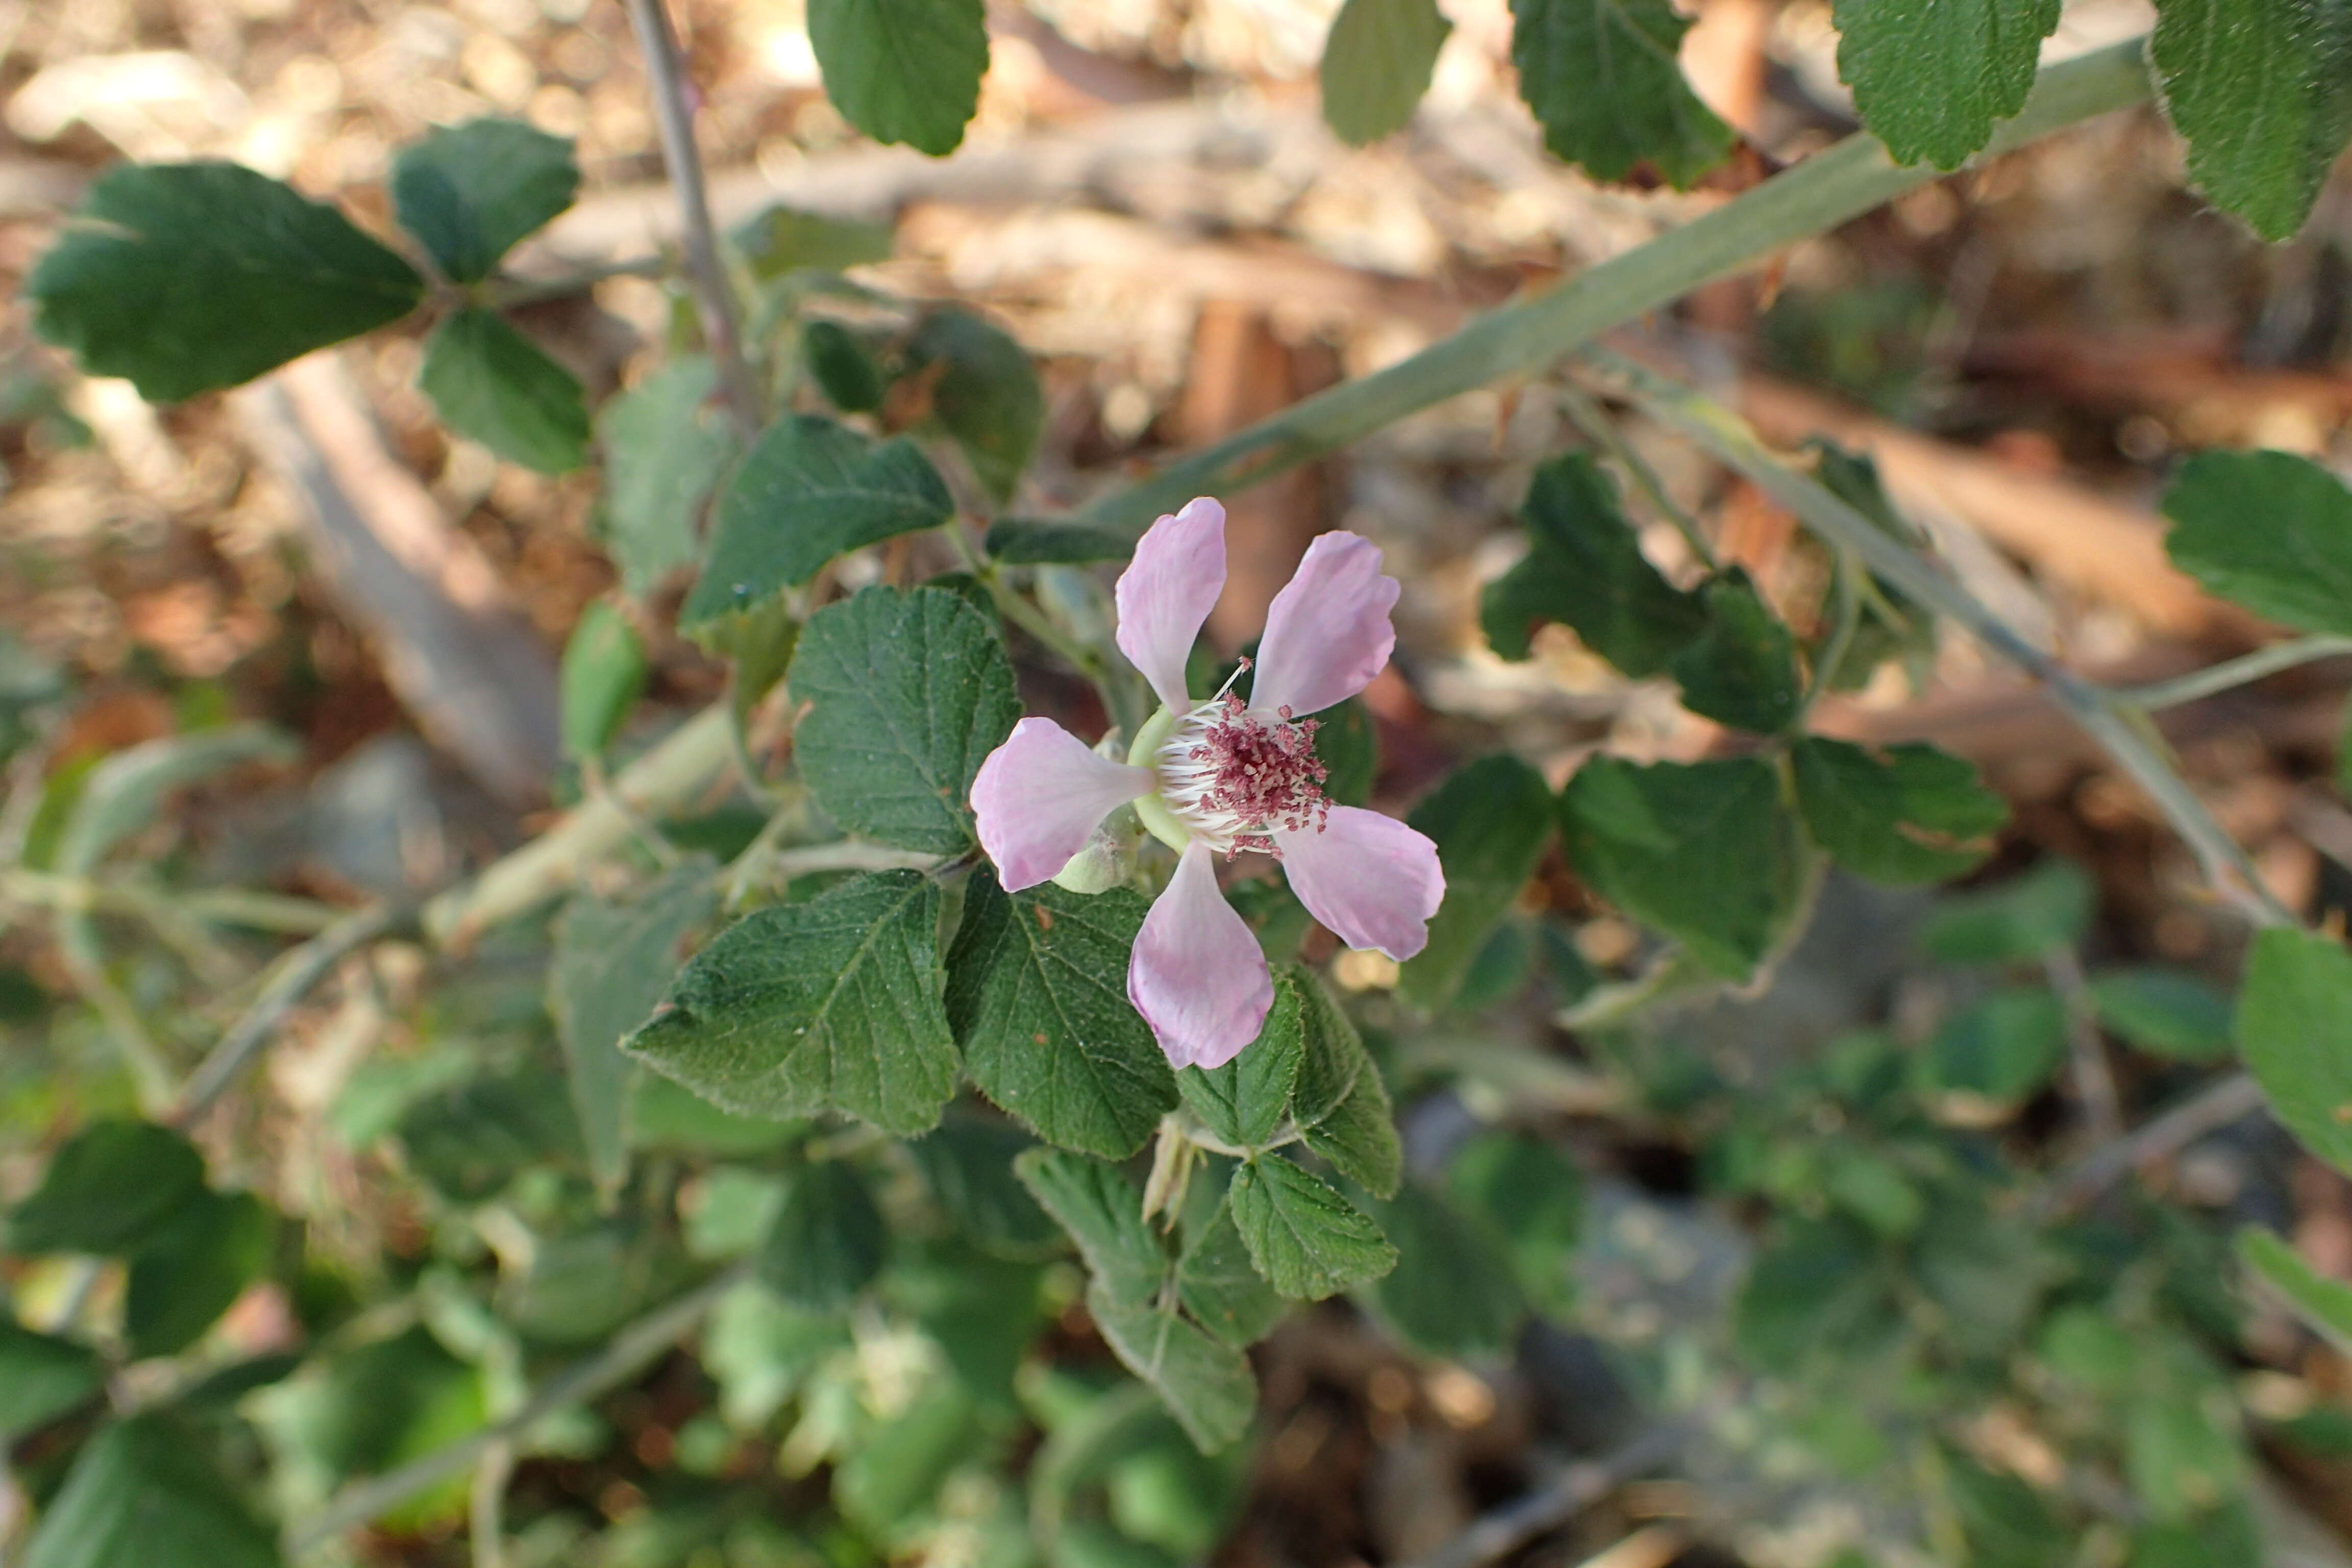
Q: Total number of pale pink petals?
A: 5